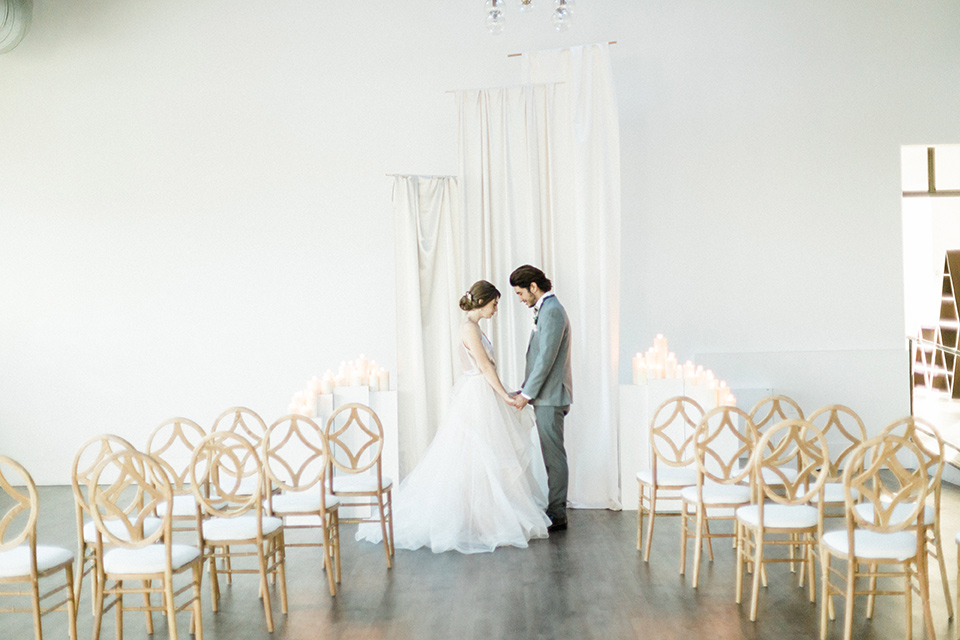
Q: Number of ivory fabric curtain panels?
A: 3